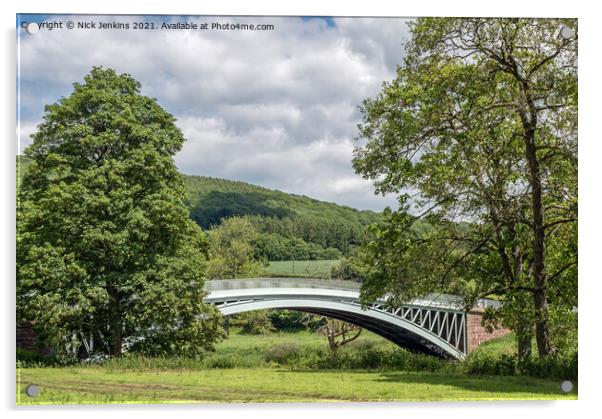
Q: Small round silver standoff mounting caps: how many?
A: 4